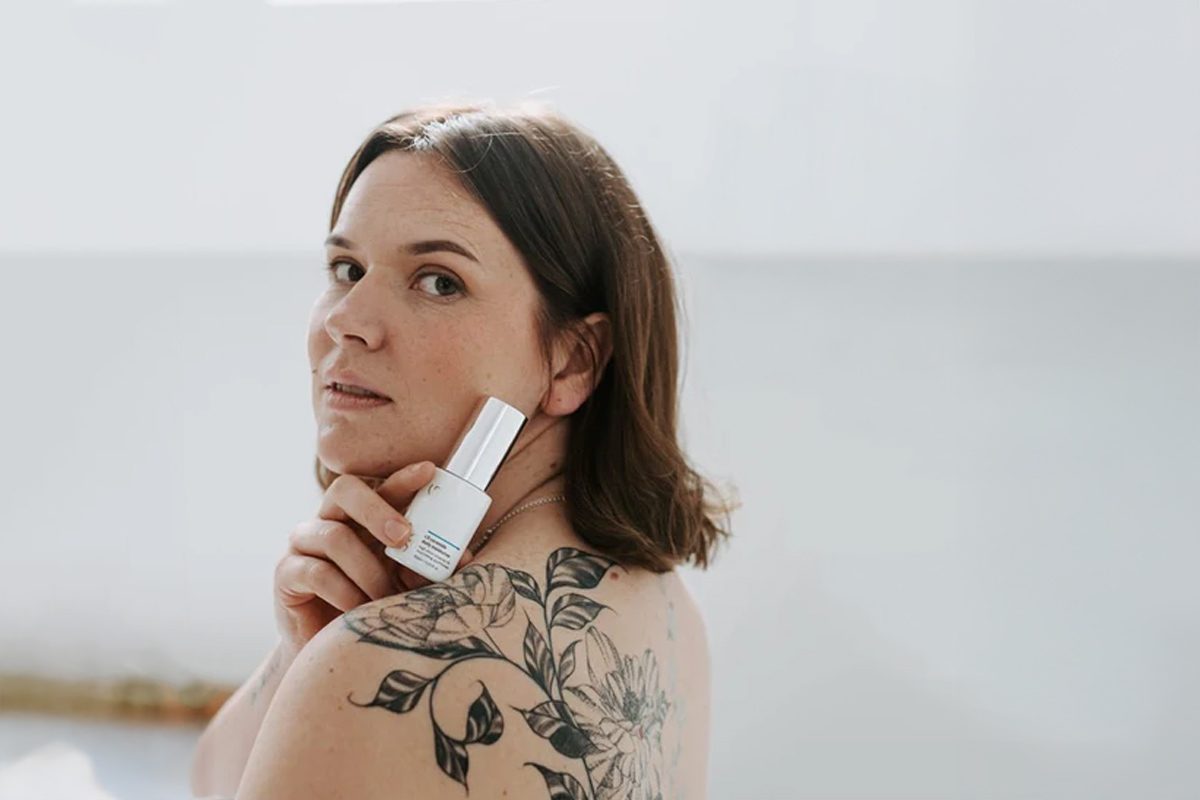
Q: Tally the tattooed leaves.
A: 11